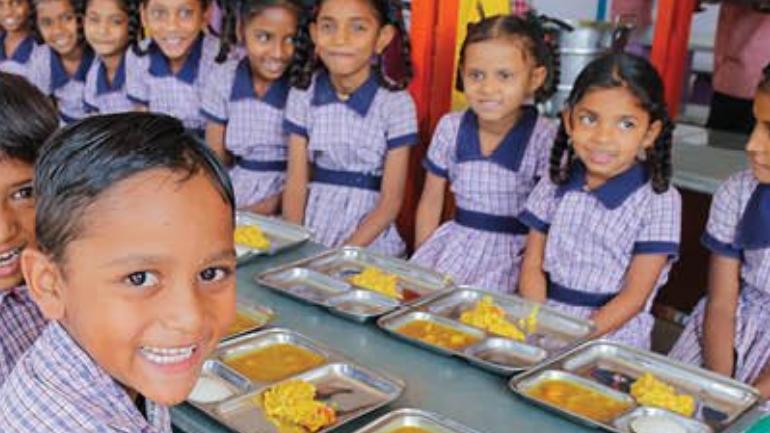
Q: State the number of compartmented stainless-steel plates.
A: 7